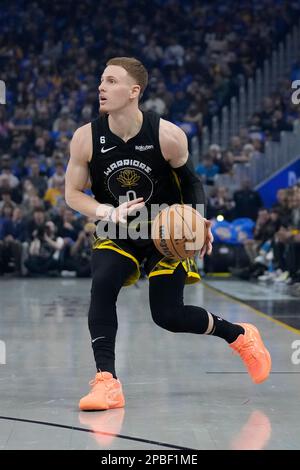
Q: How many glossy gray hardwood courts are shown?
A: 1